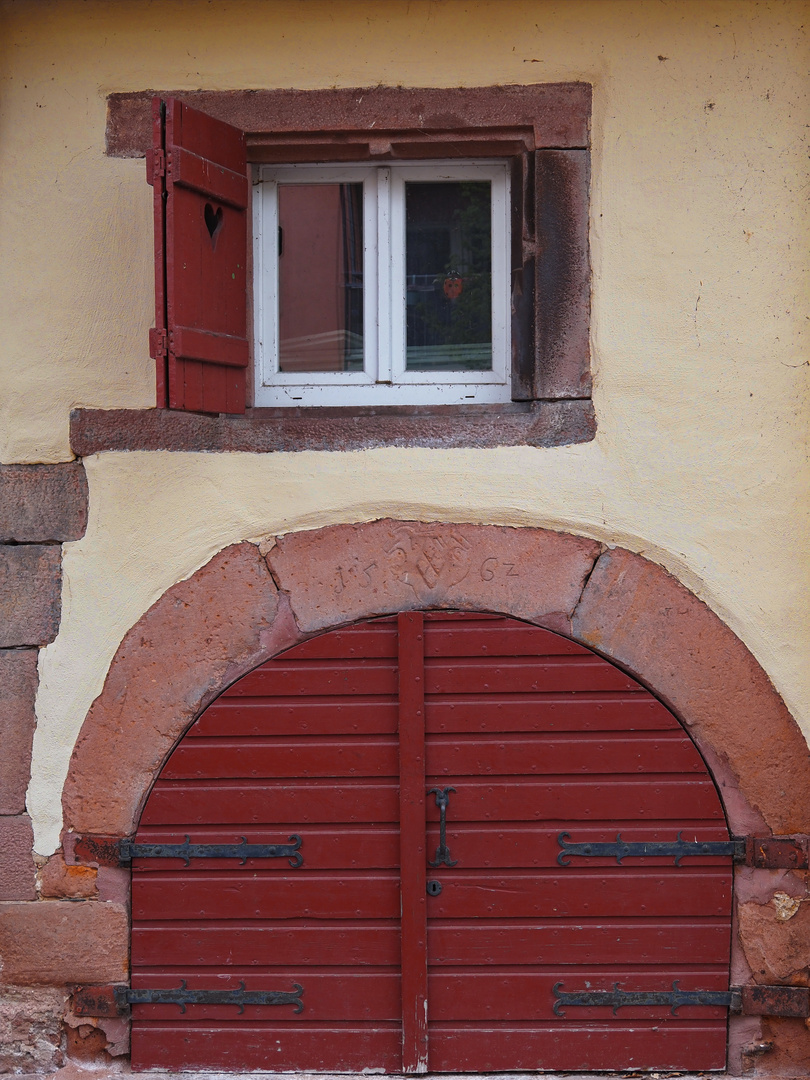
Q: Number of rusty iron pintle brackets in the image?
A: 4